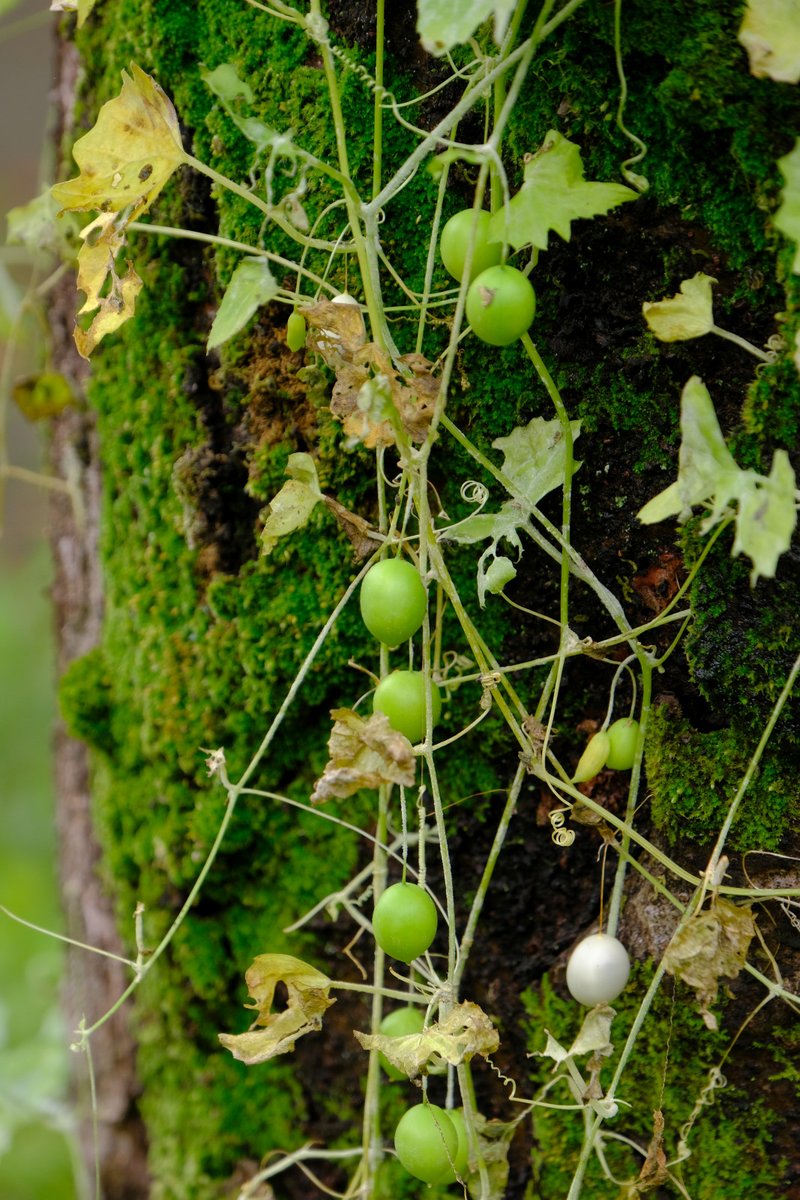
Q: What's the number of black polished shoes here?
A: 0